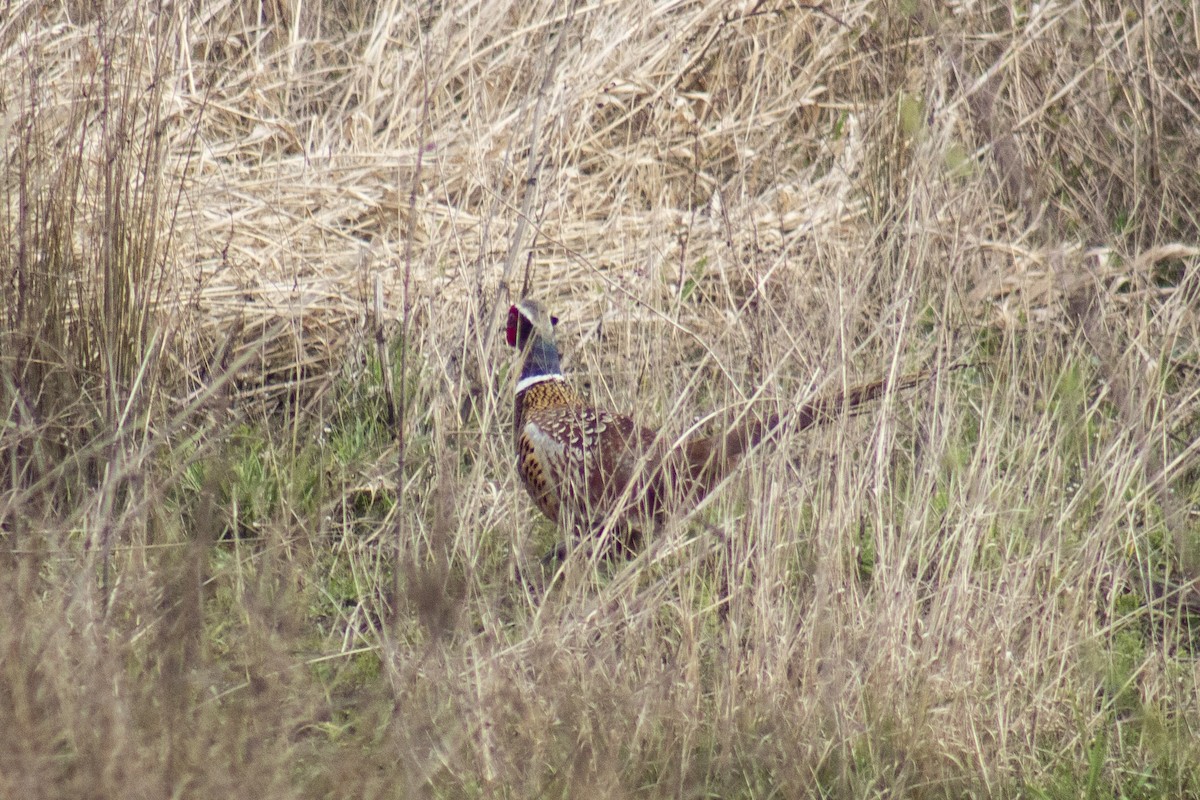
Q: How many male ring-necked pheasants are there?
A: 1